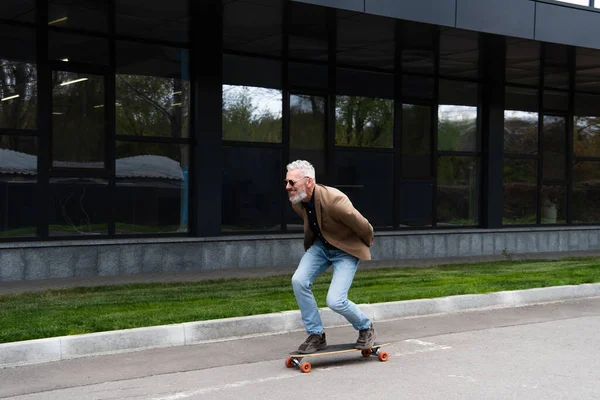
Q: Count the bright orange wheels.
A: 4